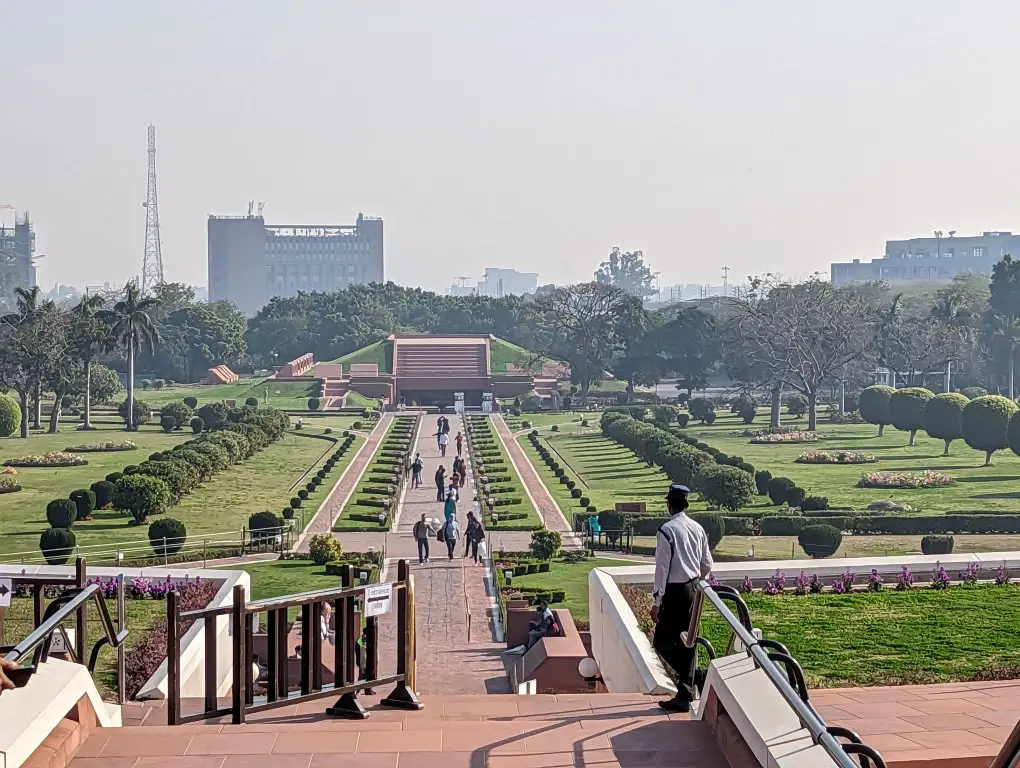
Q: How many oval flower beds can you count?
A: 6